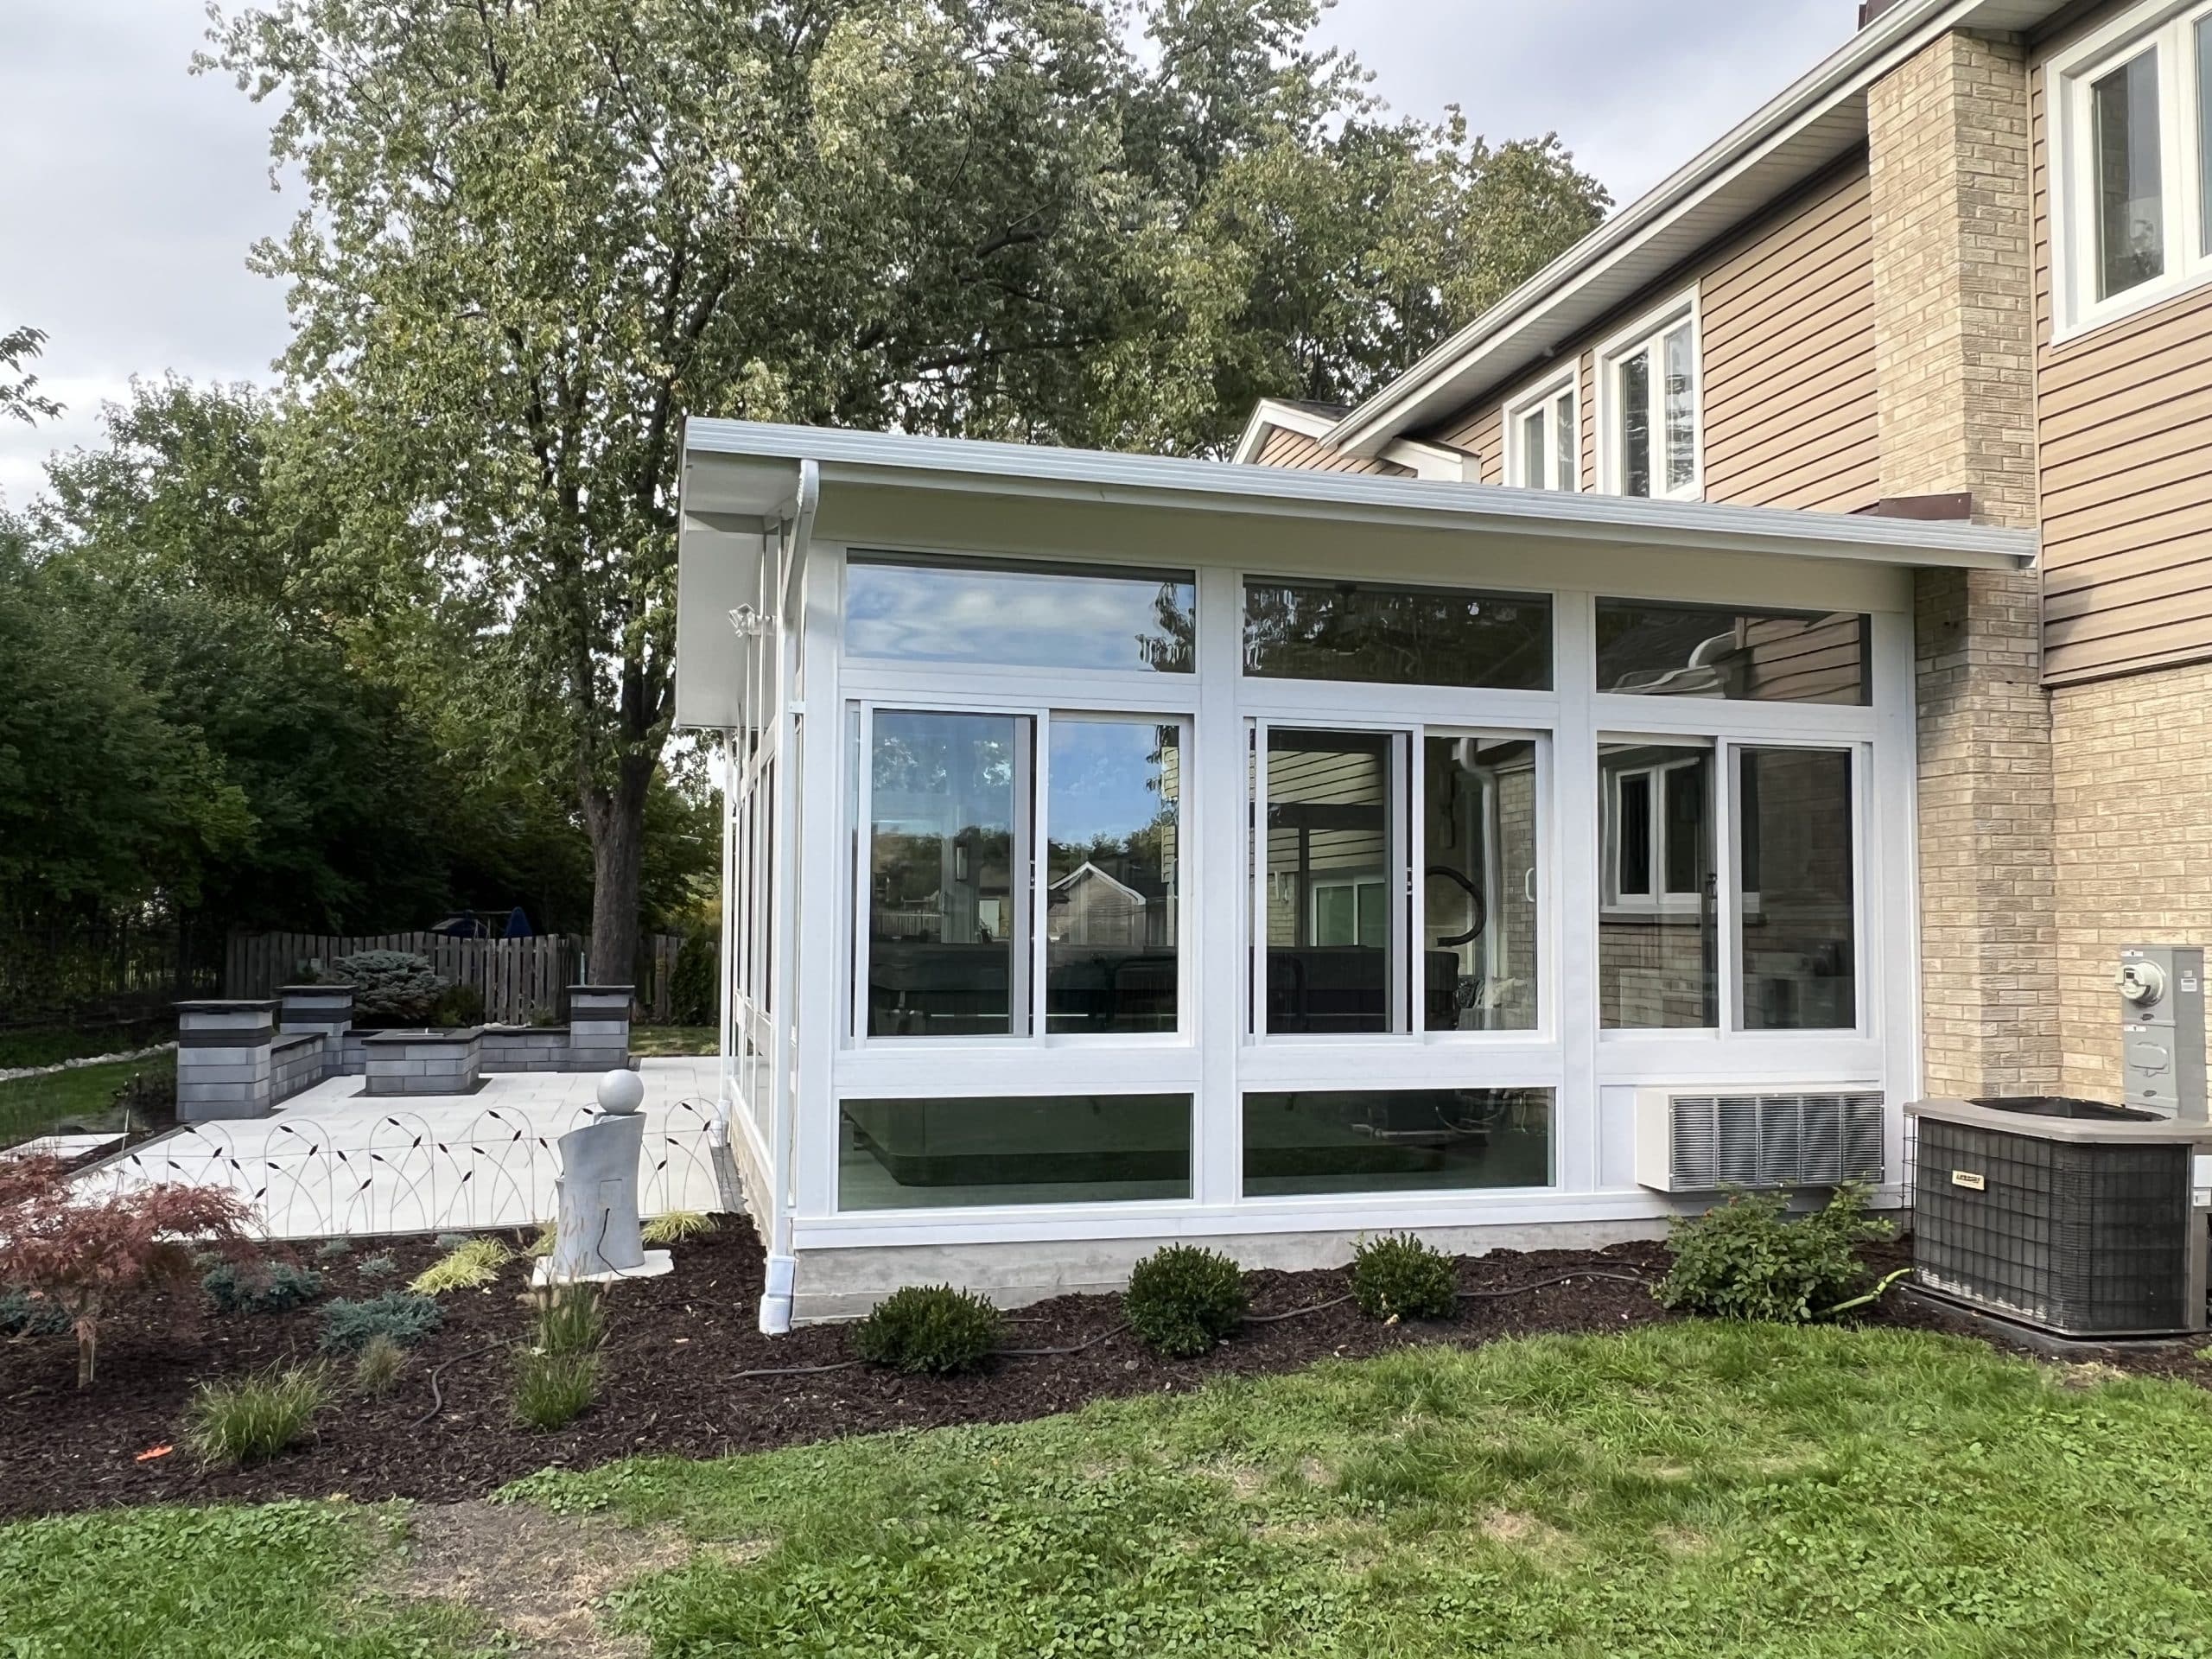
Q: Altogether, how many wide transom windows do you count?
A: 3